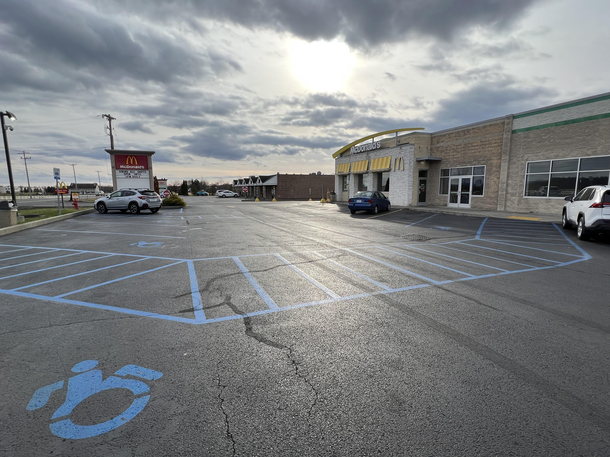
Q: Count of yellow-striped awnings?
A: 3